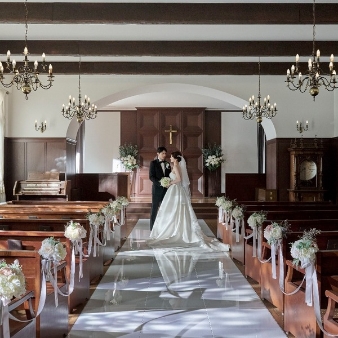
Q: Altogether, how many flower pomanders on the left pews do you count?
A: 7